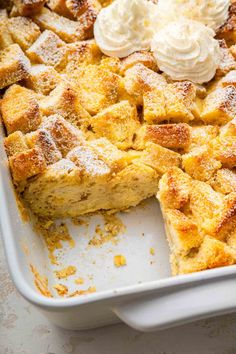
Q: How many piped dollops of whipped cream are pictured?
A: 3